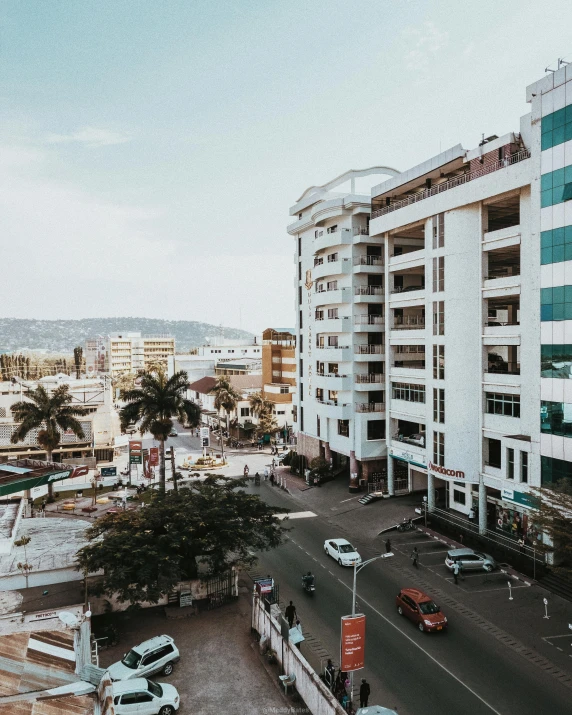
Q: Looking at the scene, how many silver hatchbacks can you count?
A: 1